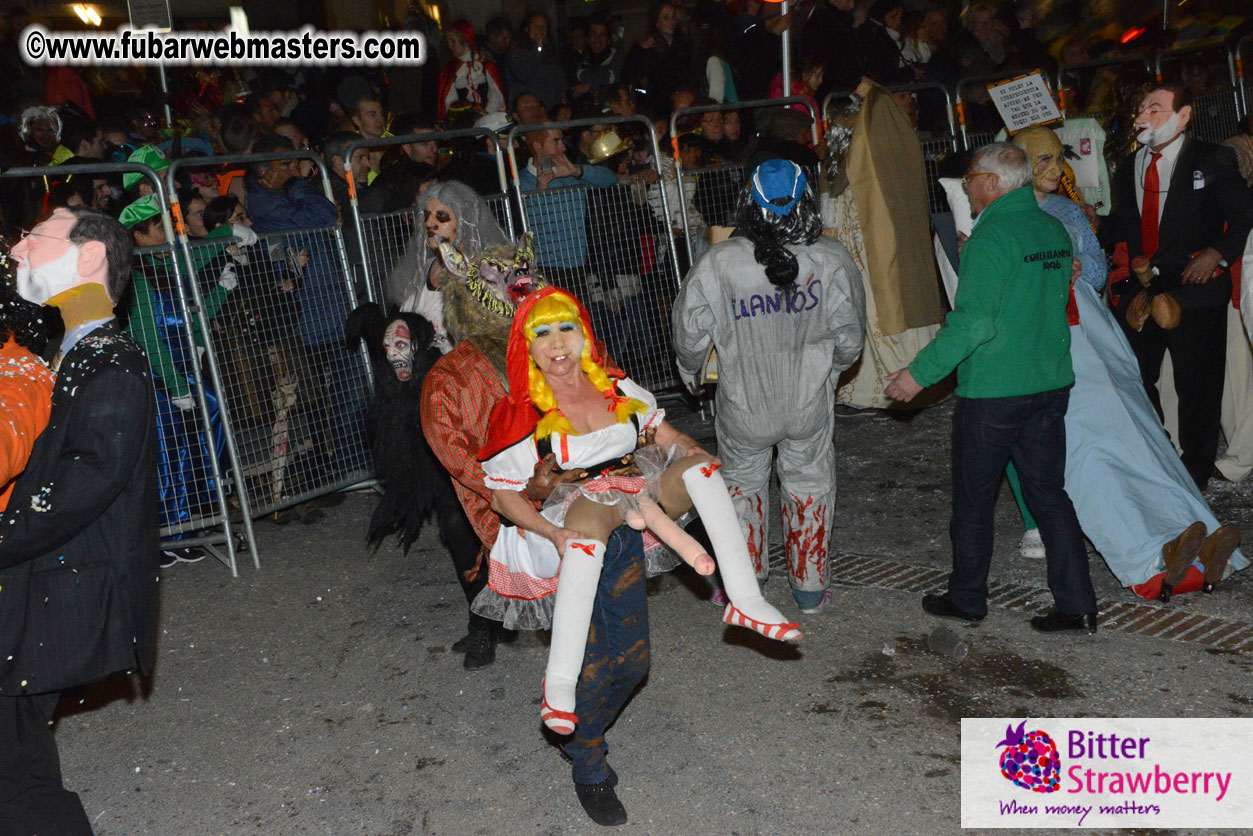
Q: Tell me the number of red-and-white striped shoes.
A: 2